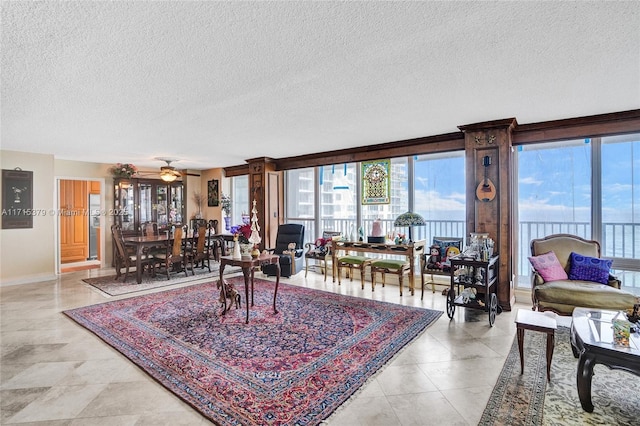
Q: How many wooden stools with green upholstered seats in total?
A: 2